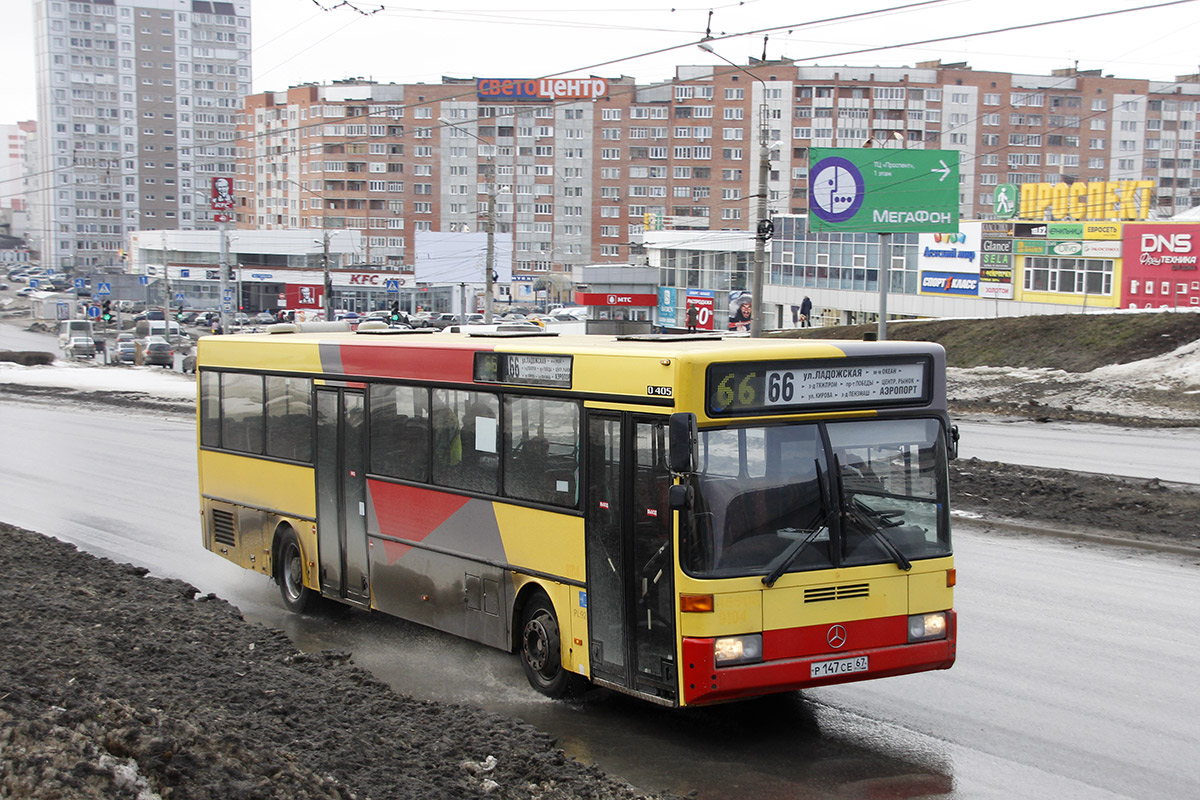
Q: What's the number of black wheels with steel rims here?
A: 2